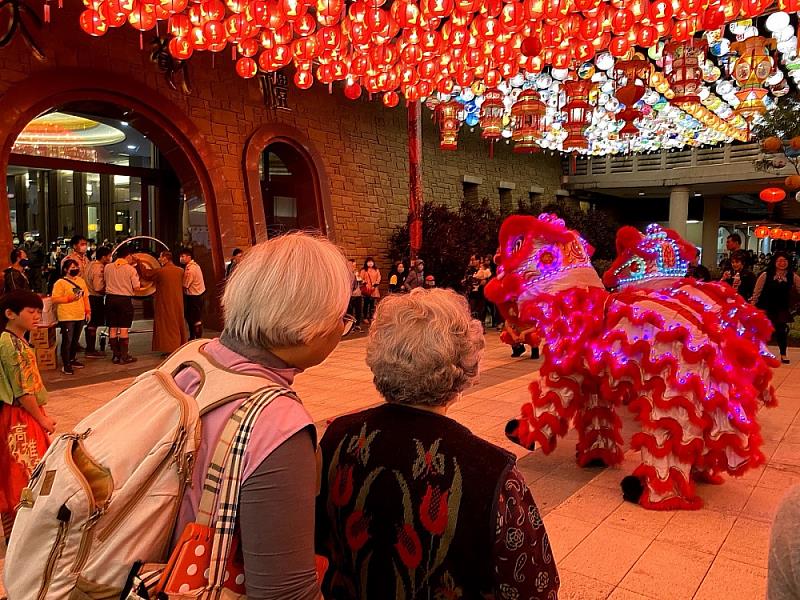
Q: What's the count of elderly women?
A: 2